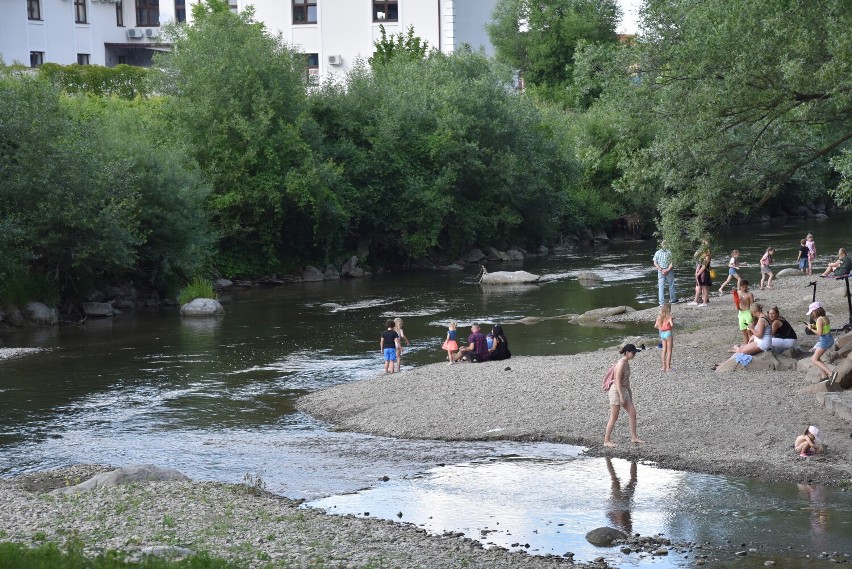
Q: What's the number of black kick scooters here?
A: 2